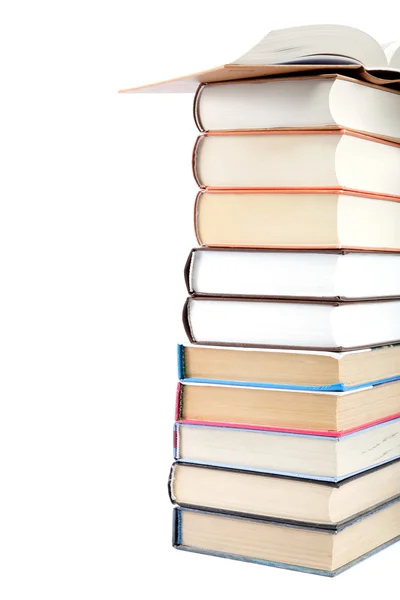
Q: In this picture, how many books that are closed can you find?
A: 10